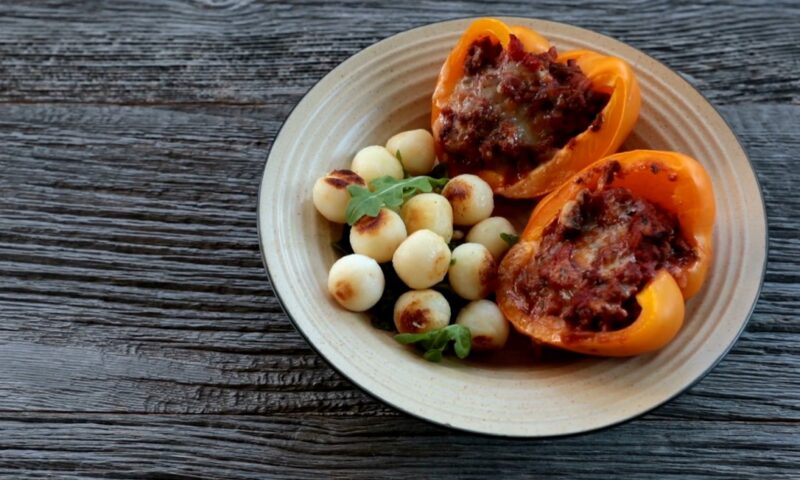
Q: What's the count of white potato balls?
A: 12